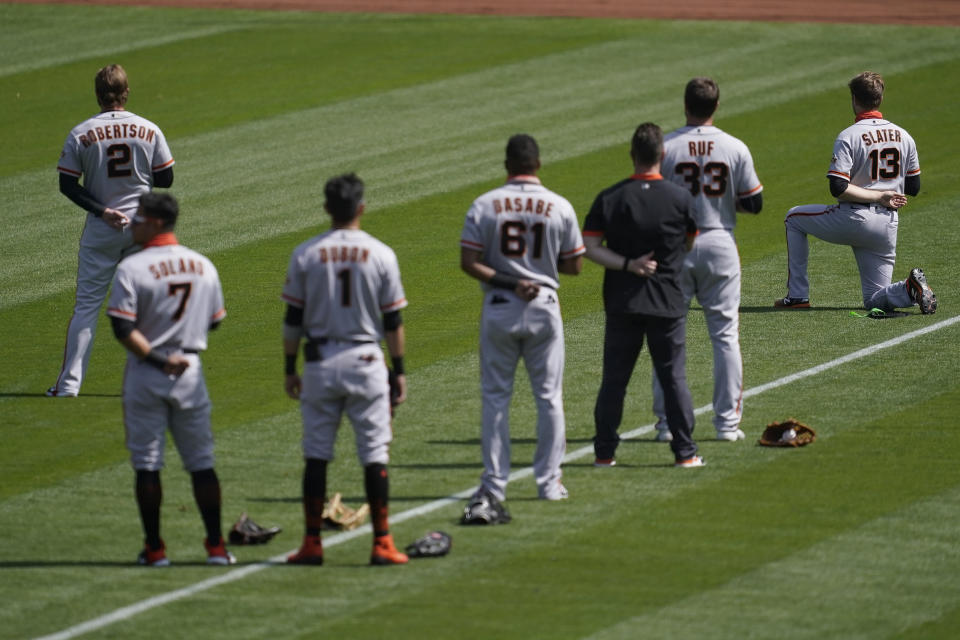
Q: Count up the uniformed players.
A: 6